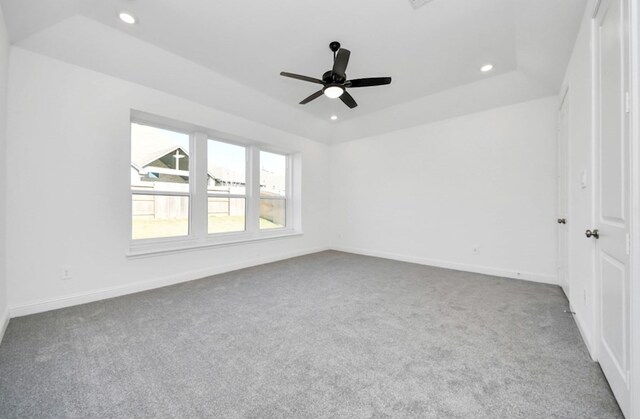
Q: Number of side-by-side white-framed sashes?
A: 3